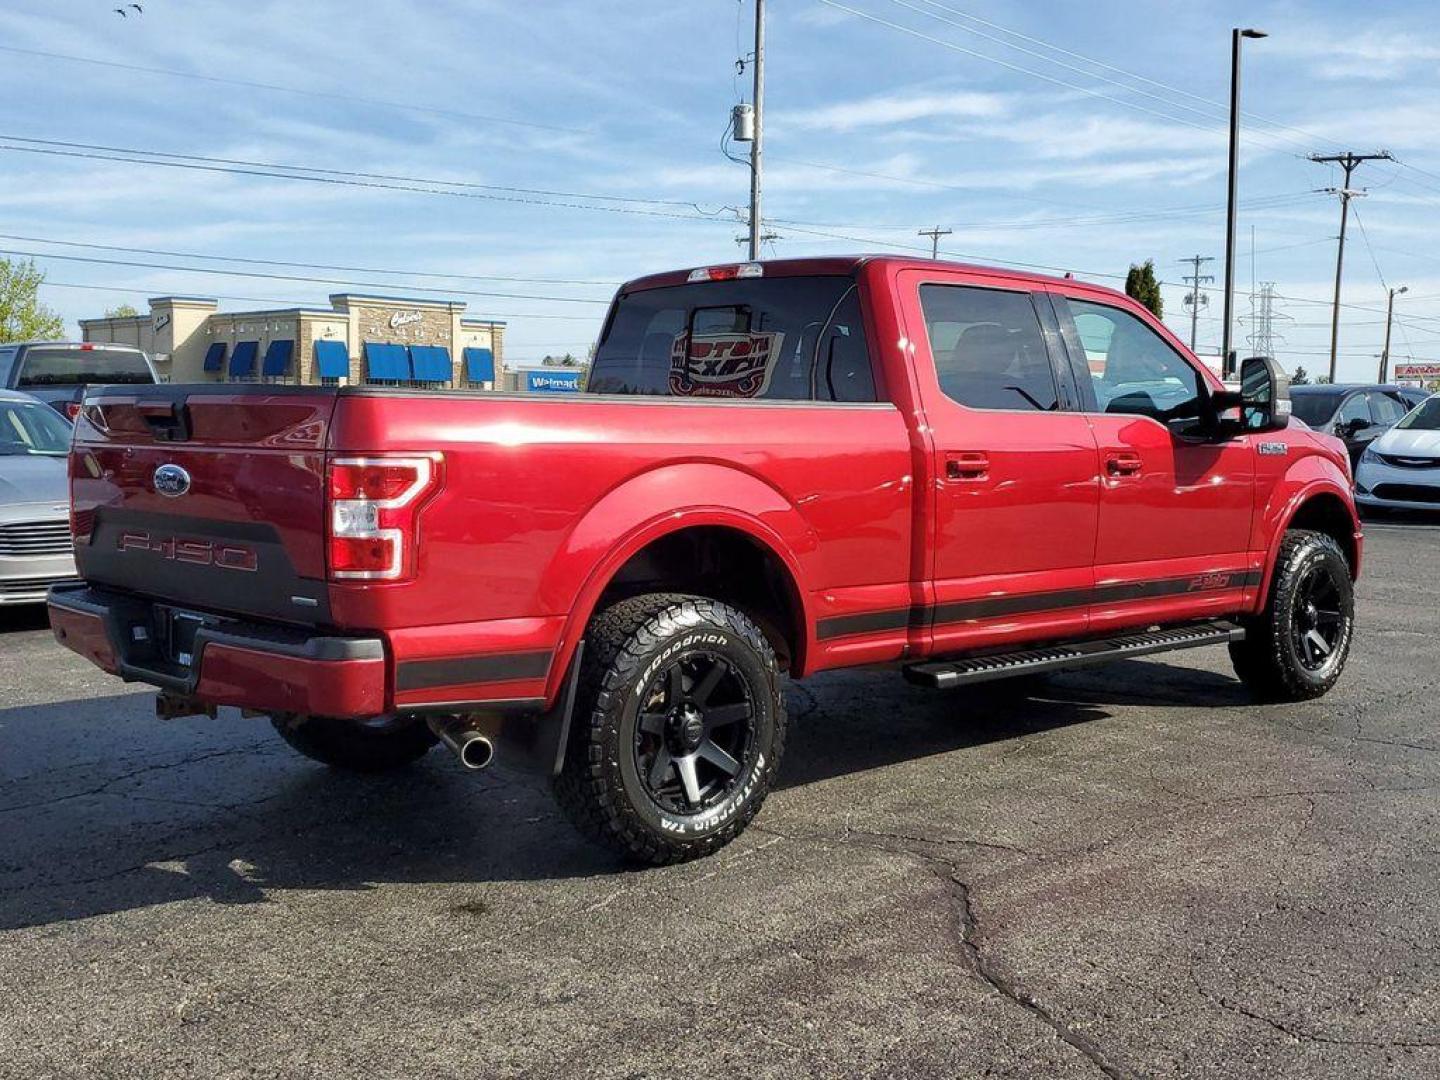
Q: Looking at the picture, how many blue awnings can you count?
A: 7